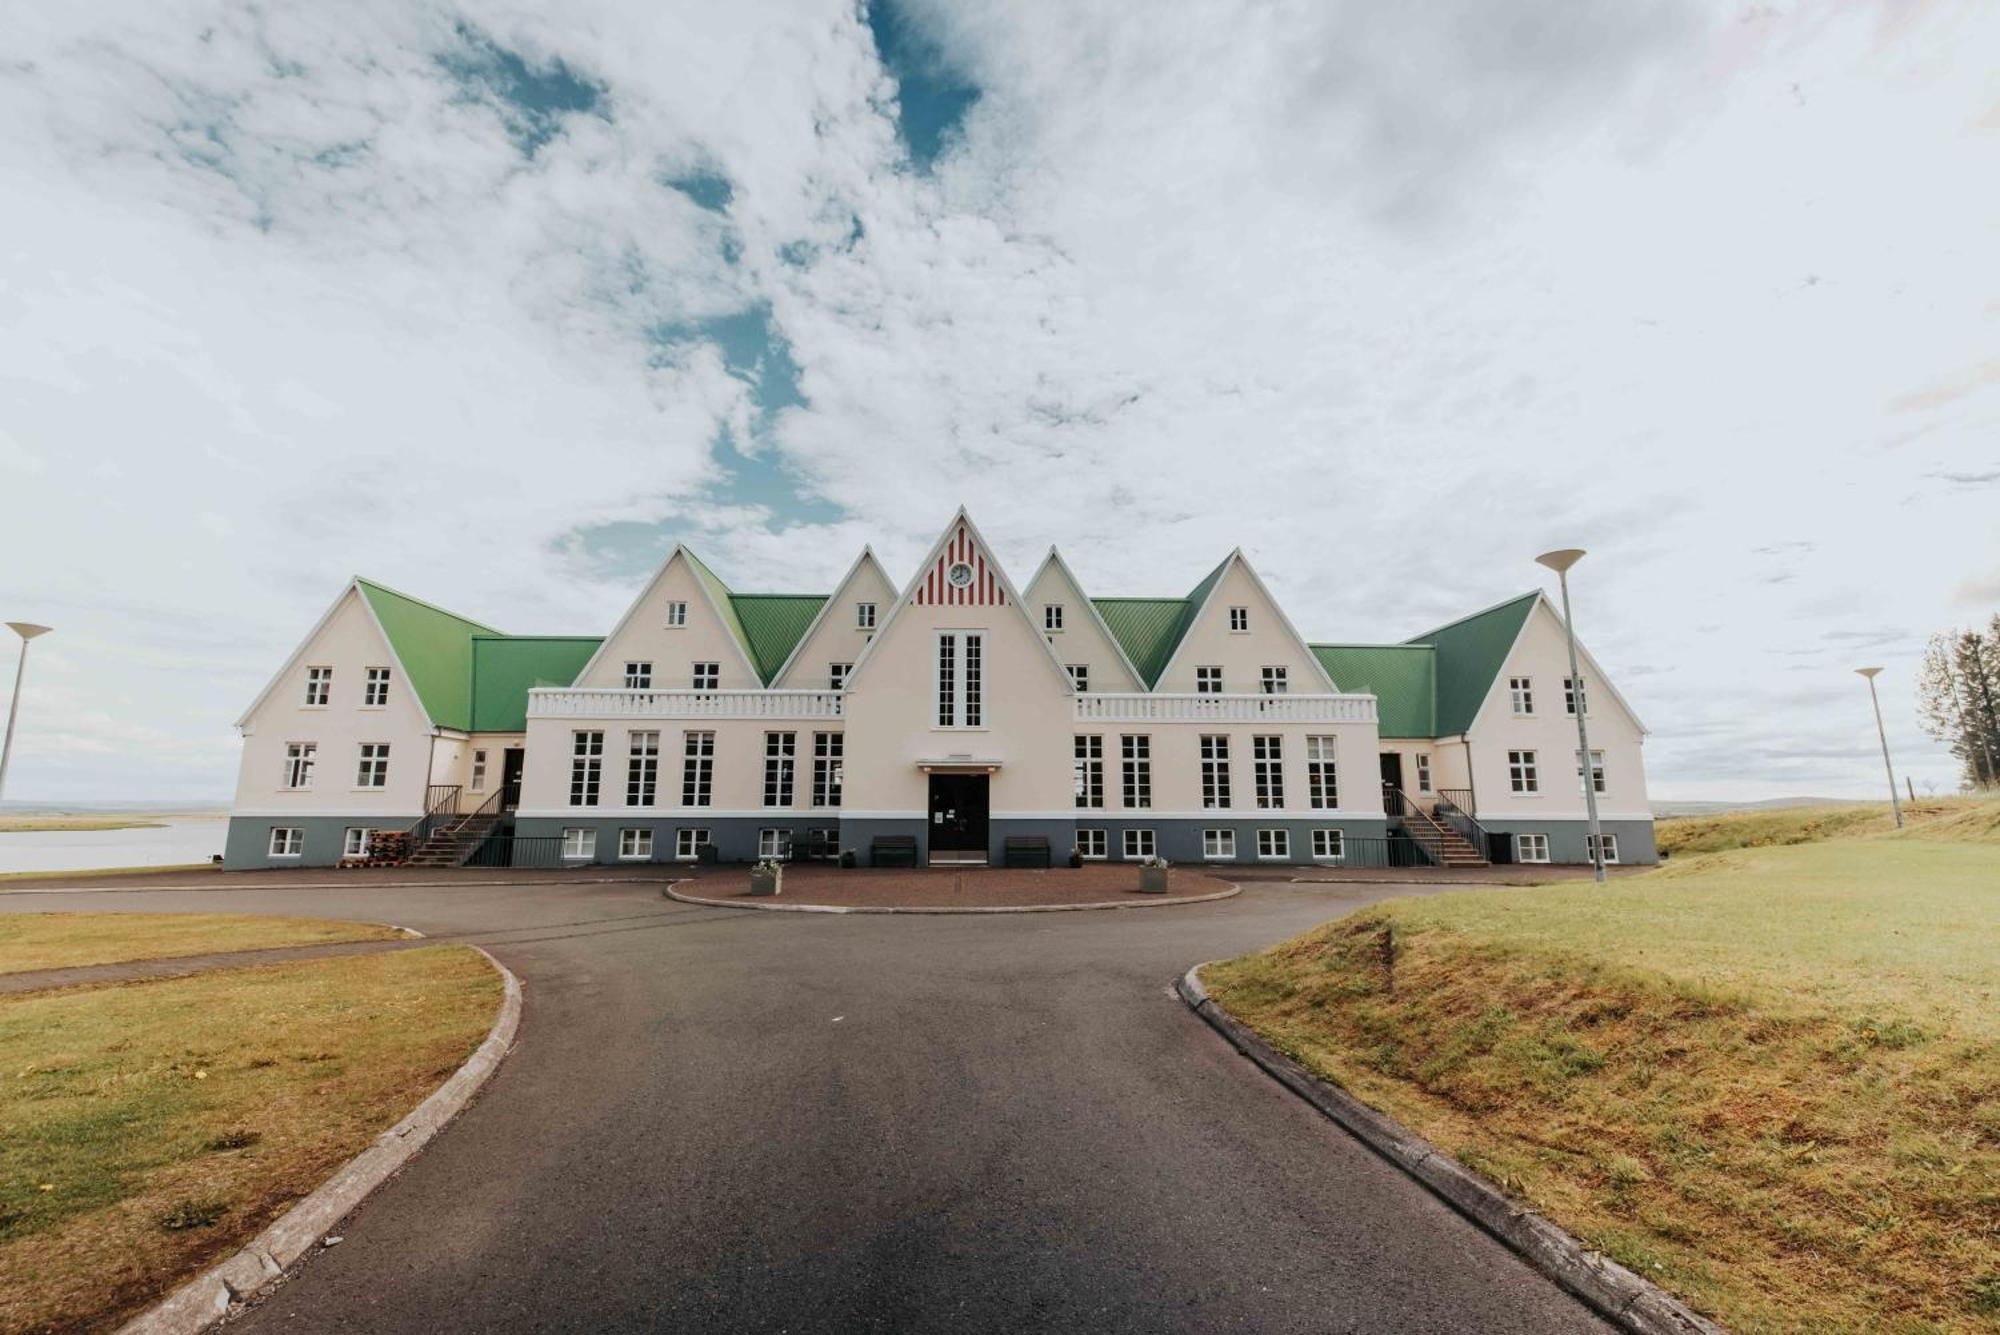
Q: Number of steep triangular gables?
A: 7